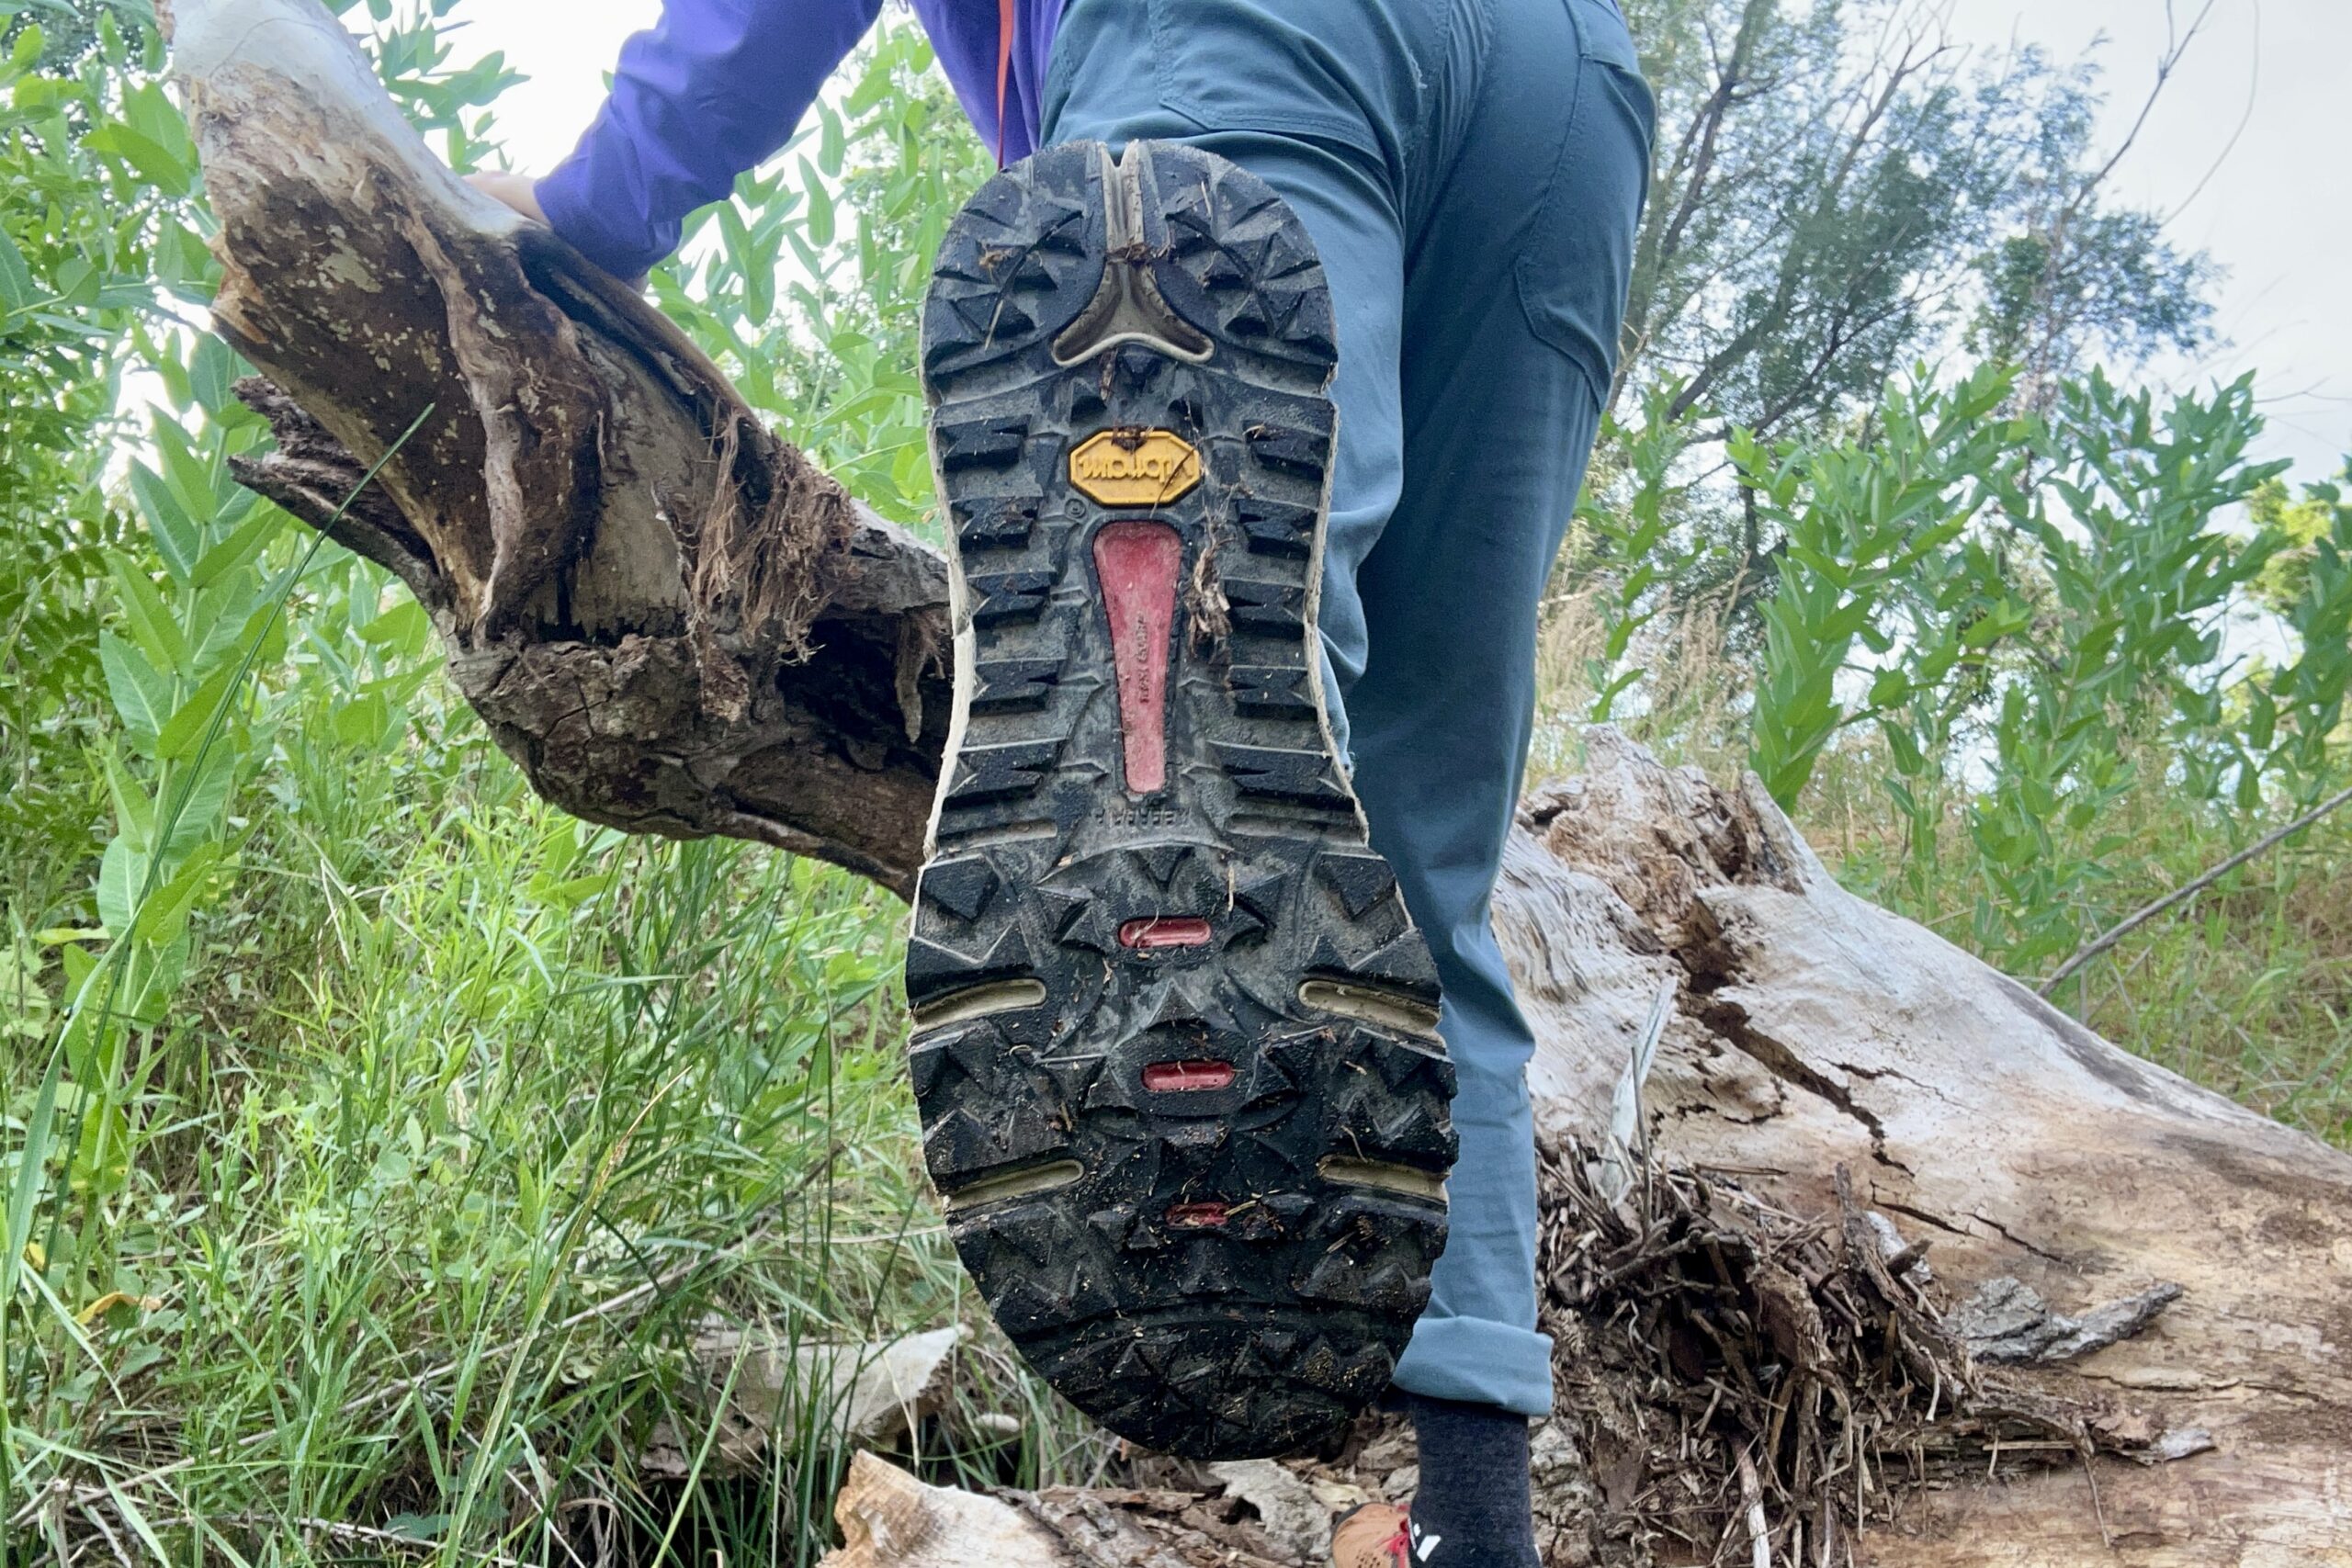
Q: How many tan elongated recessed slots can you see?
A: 4